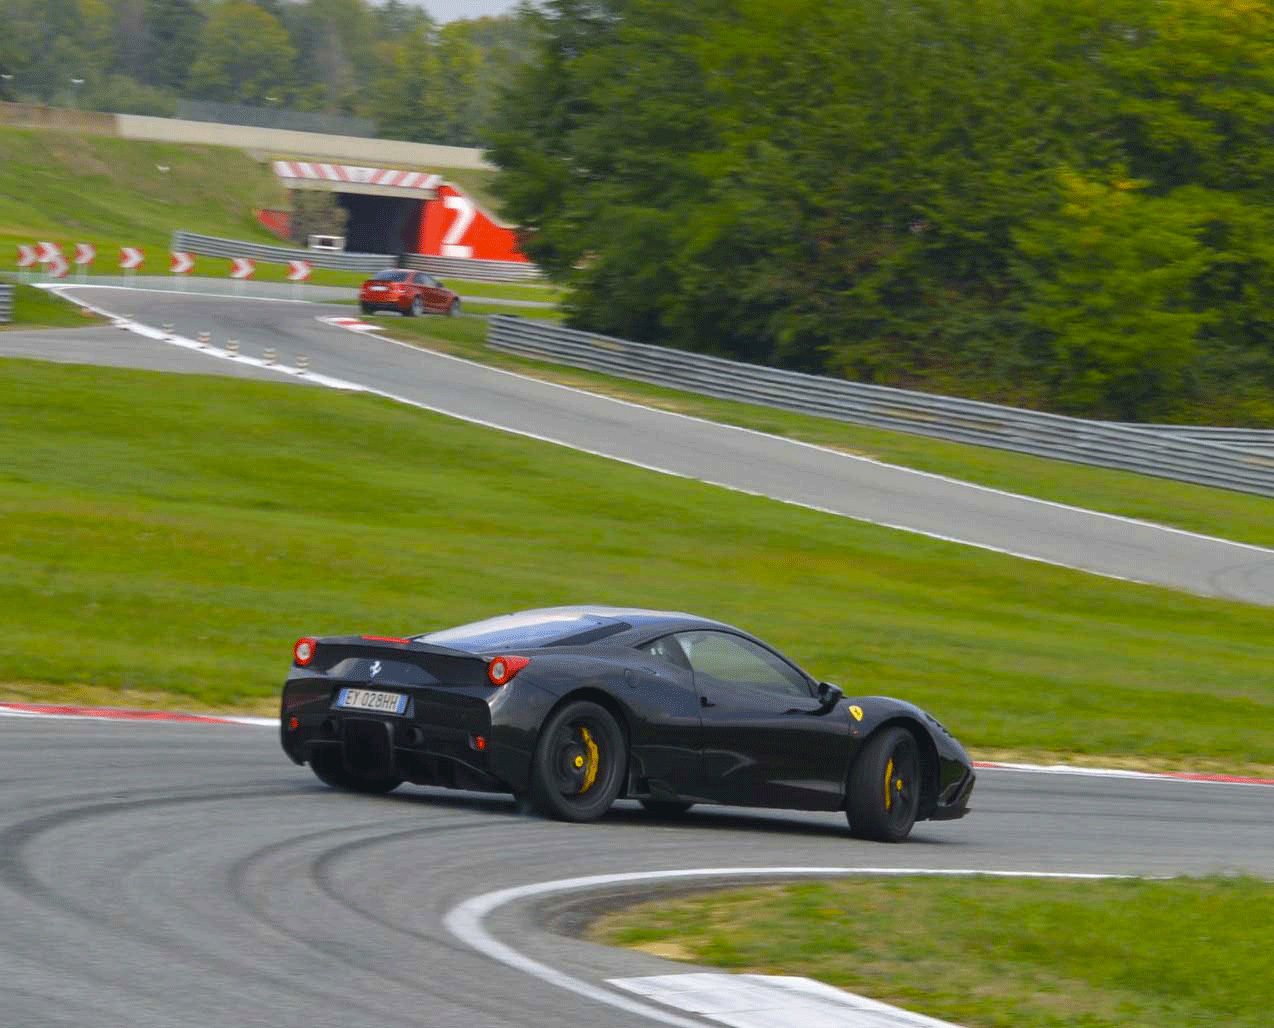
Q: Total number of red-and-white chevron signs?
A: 8